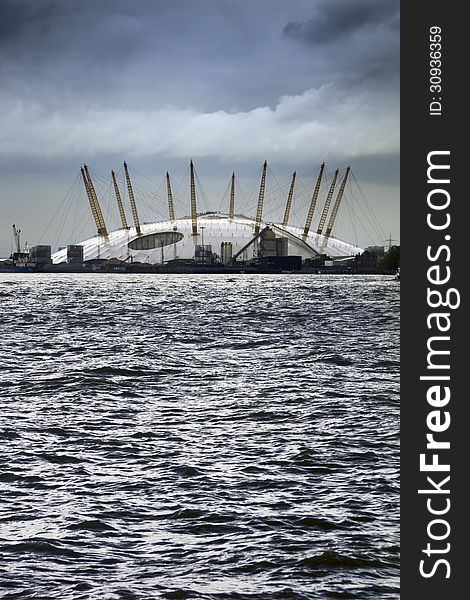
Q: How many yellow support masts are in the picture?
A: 12